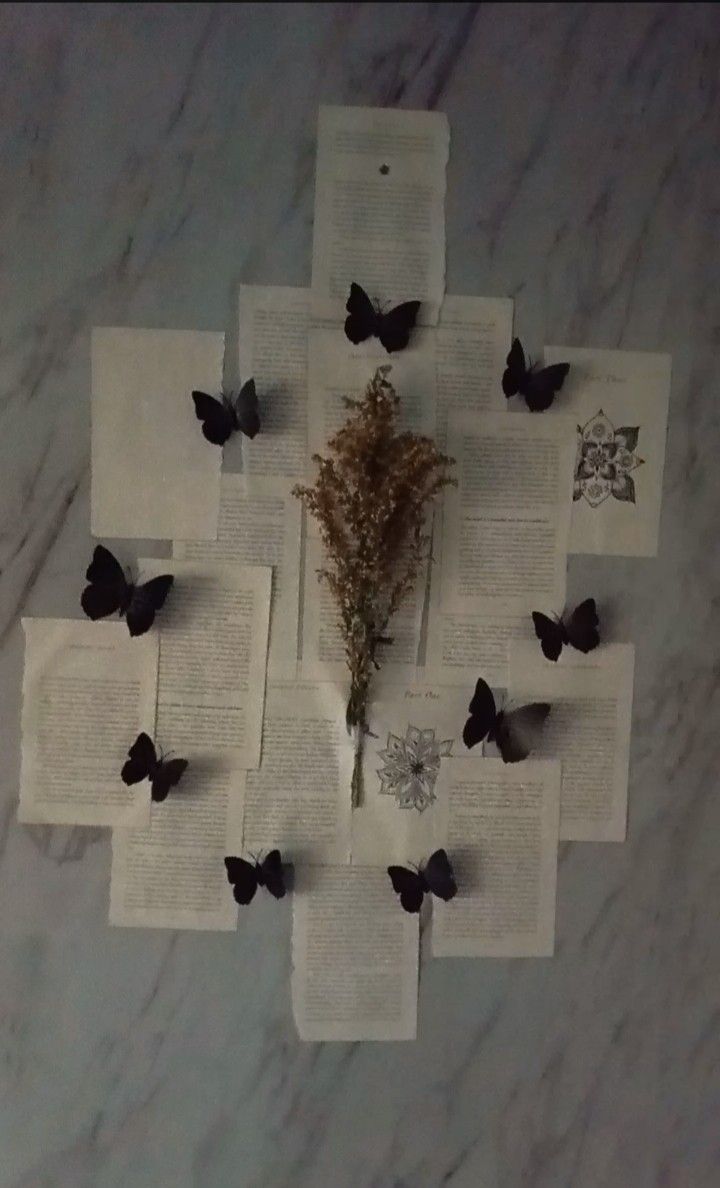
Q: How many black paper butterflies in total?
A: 9